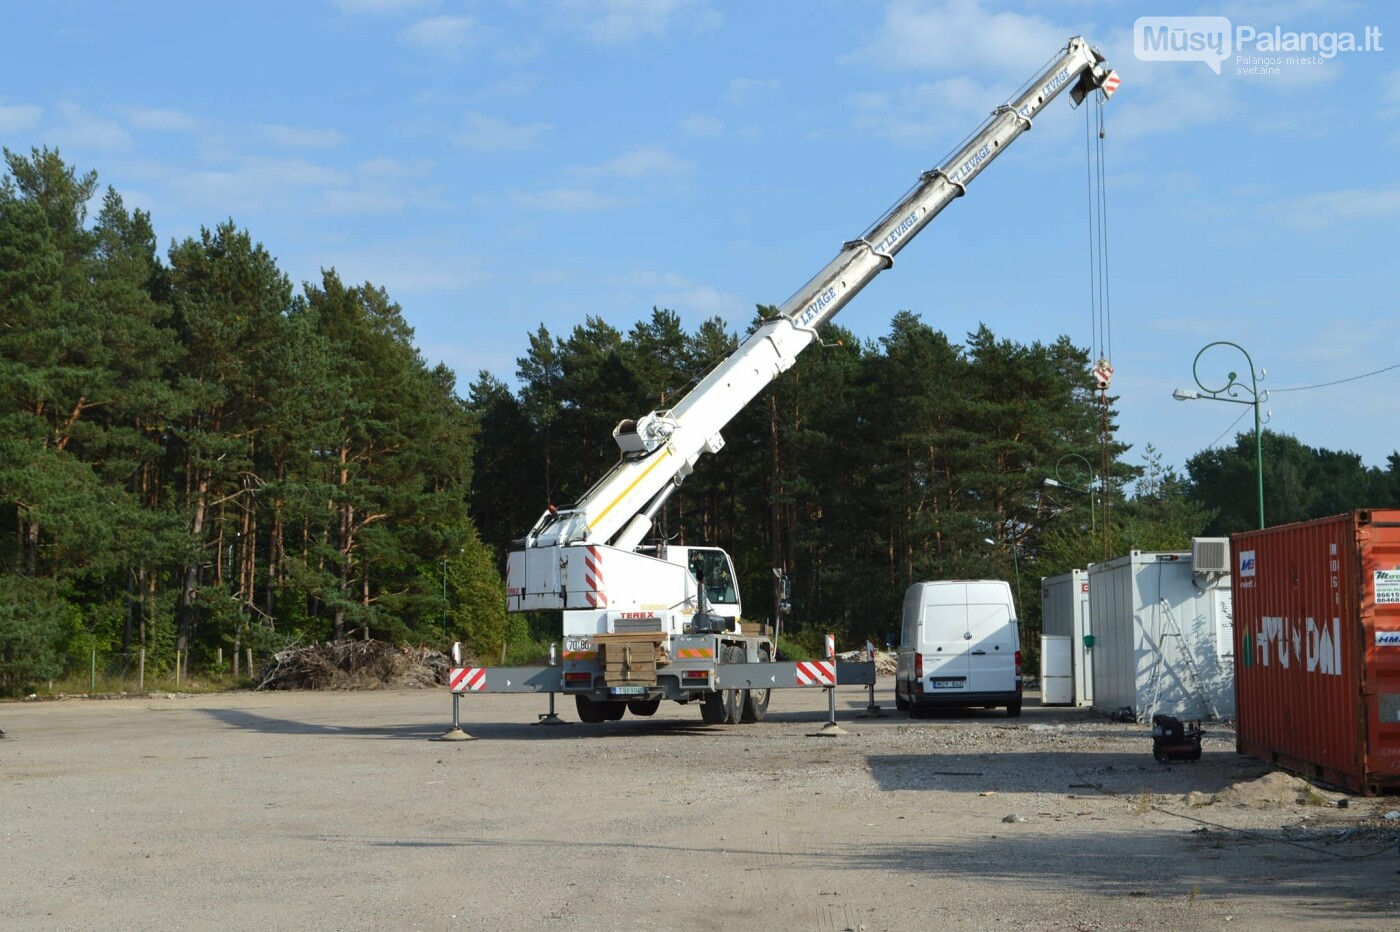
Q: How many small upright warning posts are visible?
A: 4